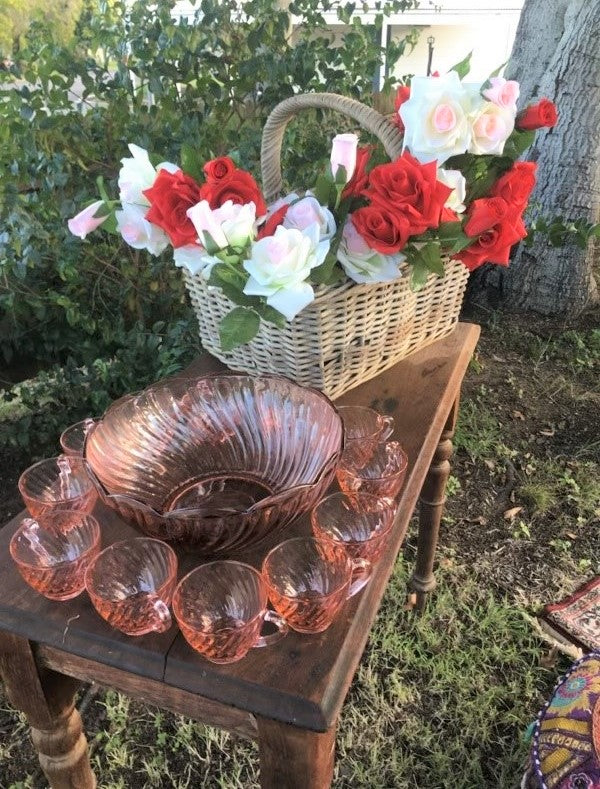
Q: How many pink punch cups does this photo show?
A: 9